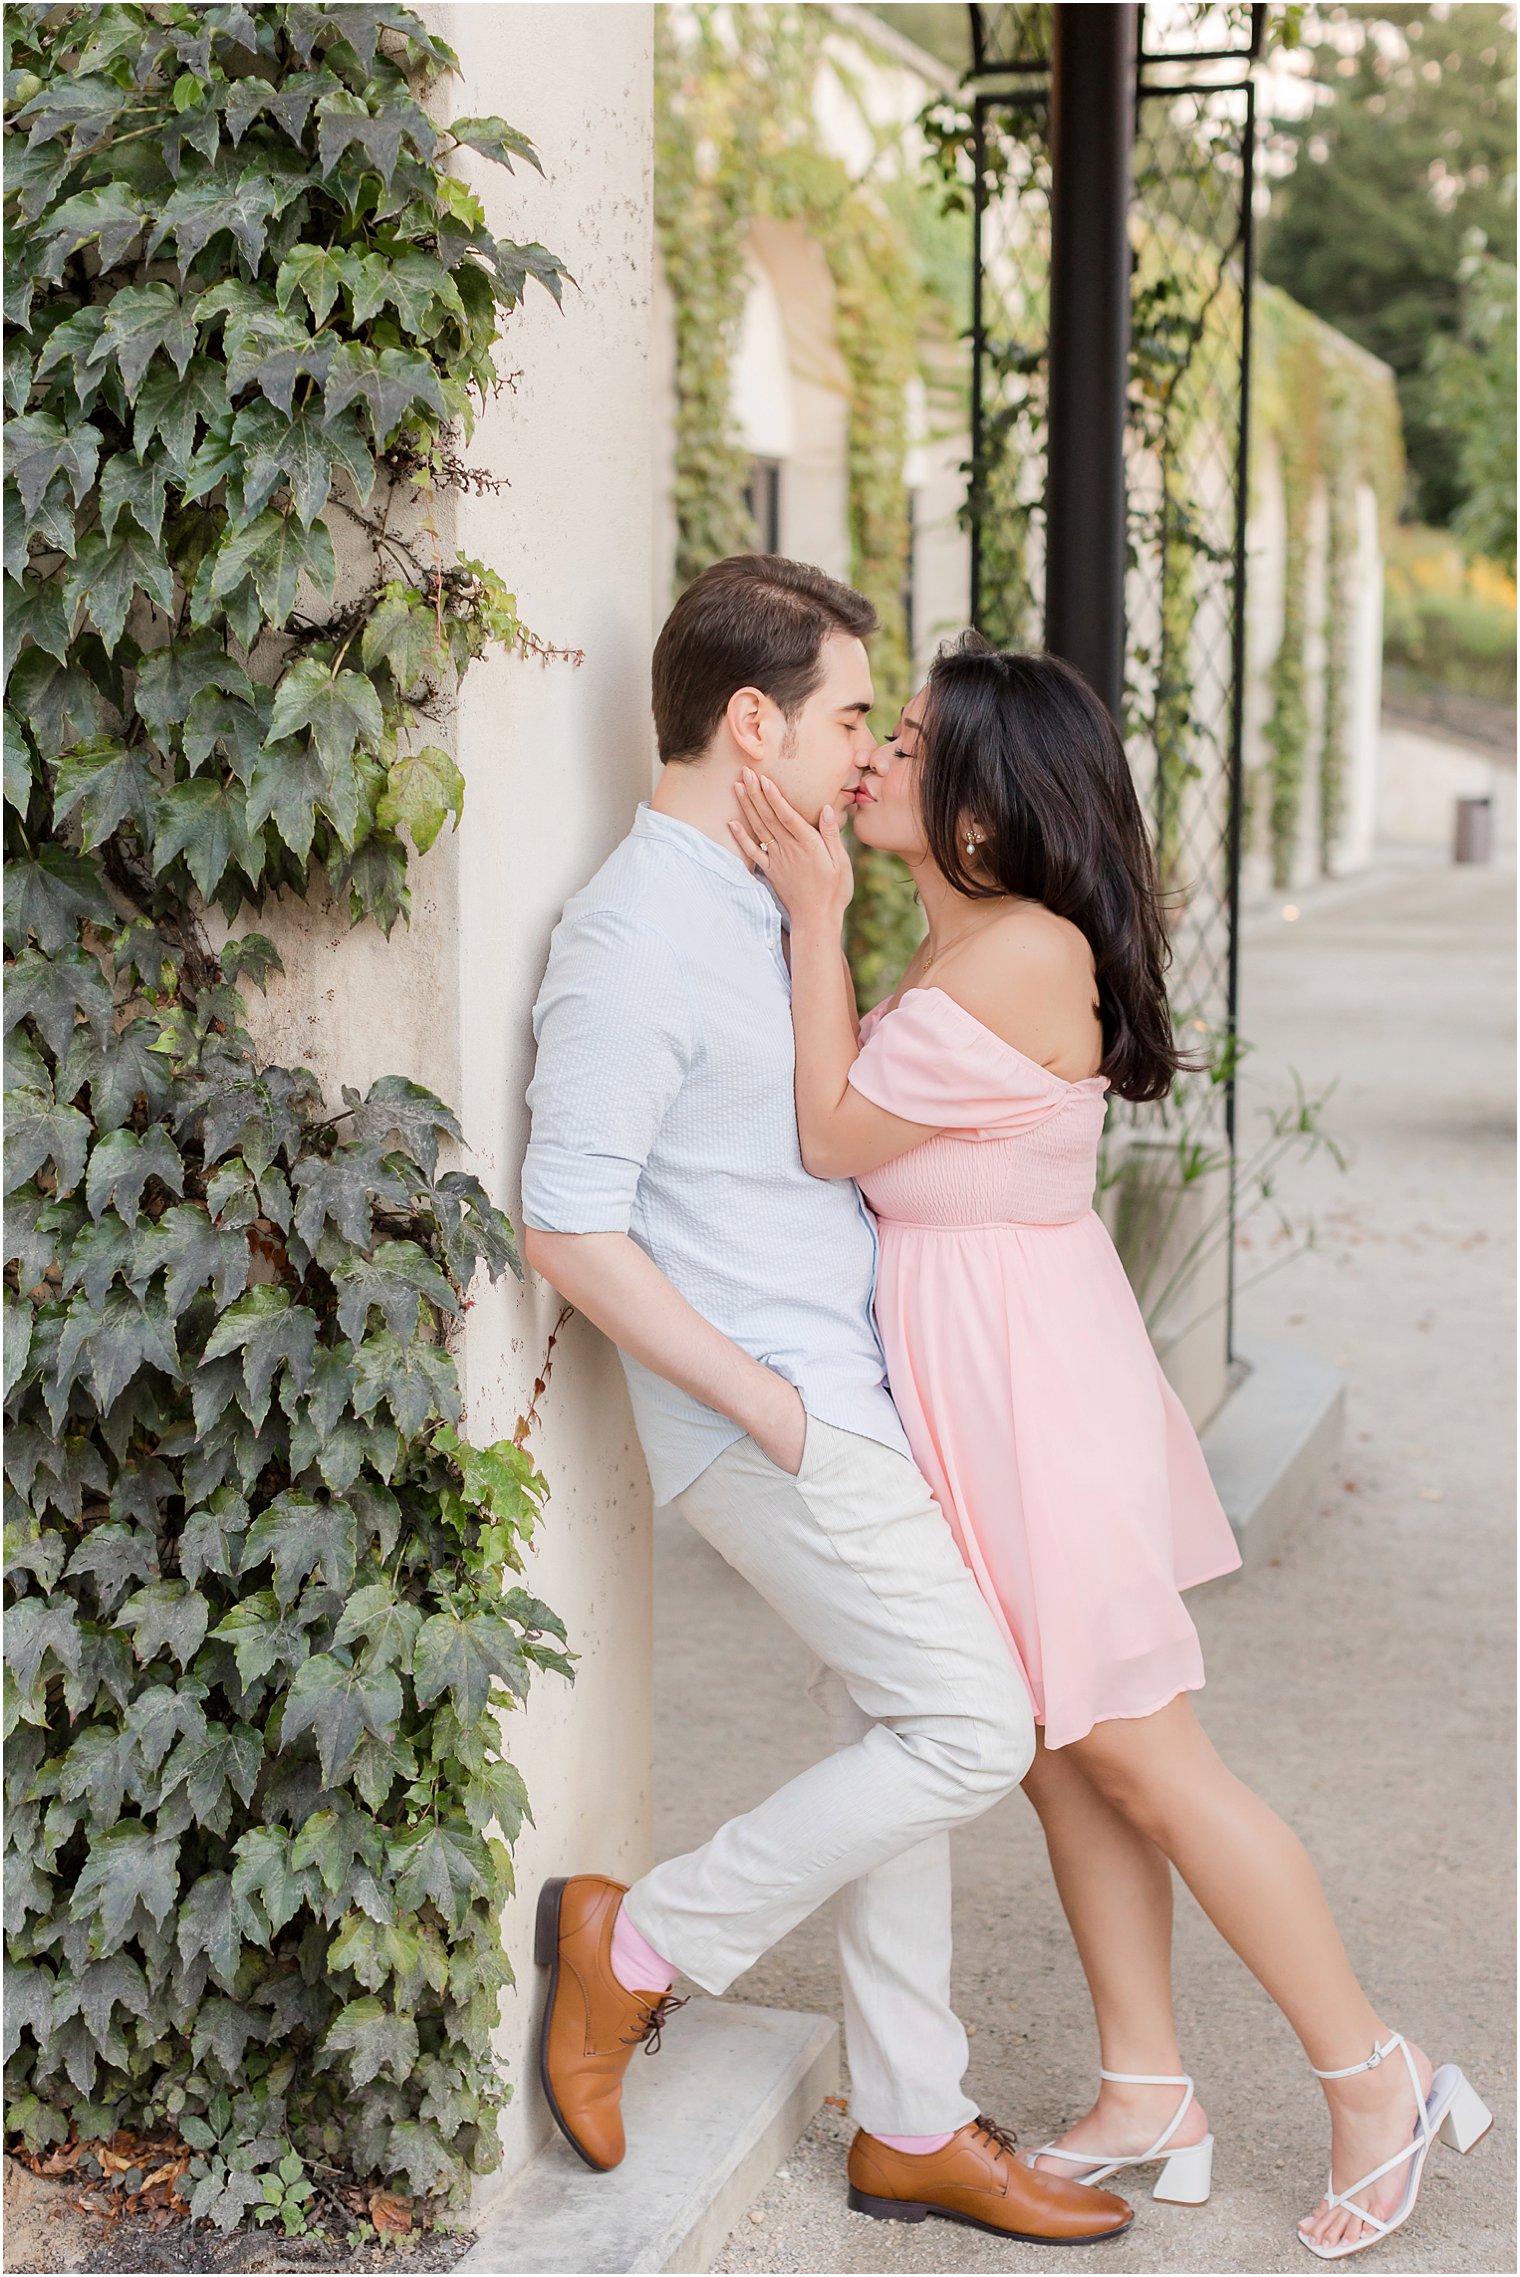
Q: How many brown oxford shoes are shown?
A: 2